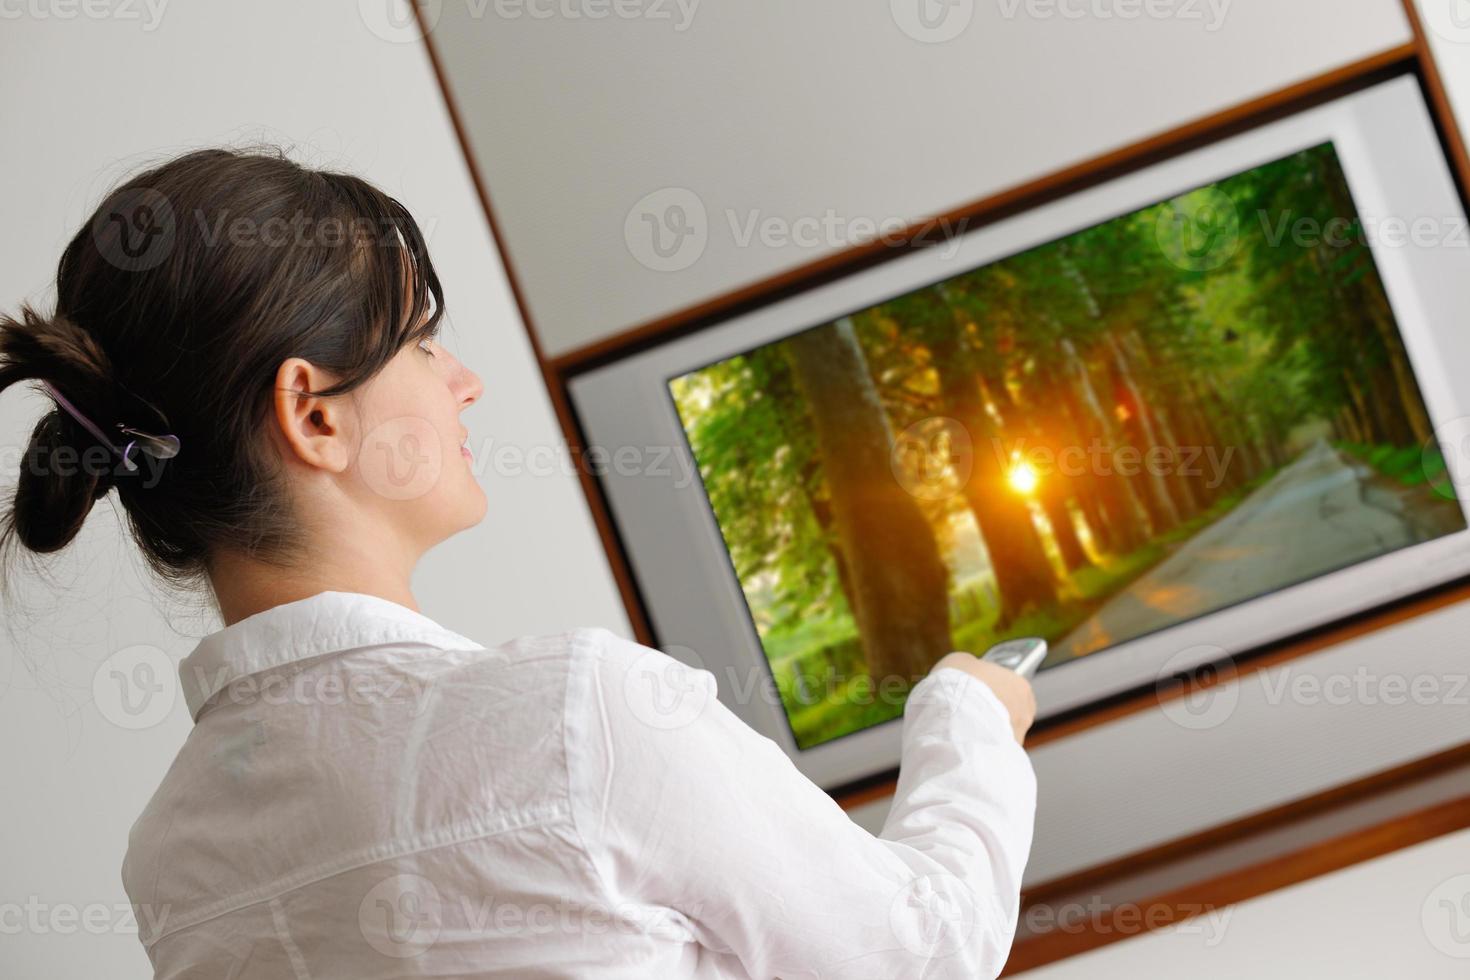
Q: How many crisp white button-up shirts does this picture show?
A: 1